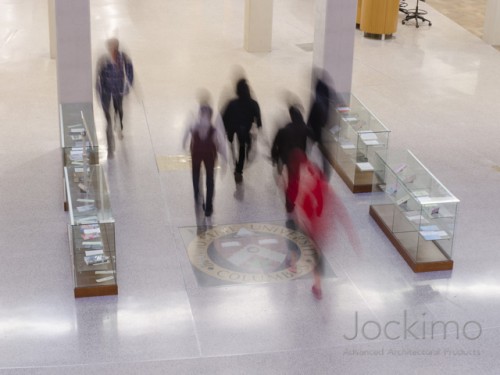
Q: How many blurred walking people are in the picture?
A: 6